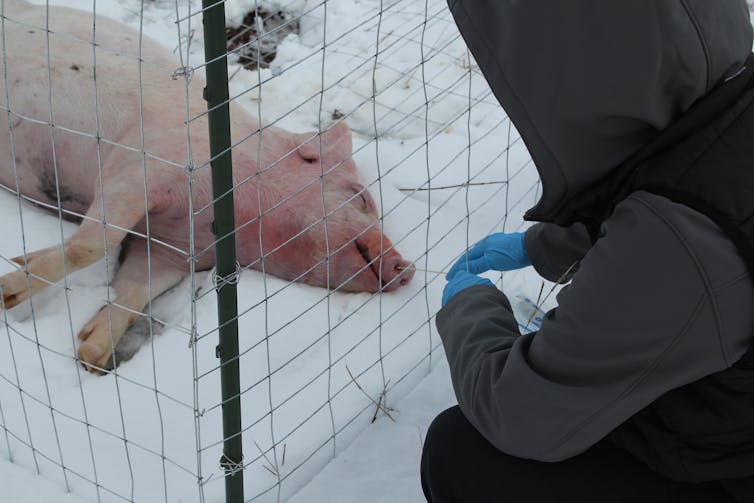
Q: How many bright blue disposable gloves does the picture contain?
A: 2